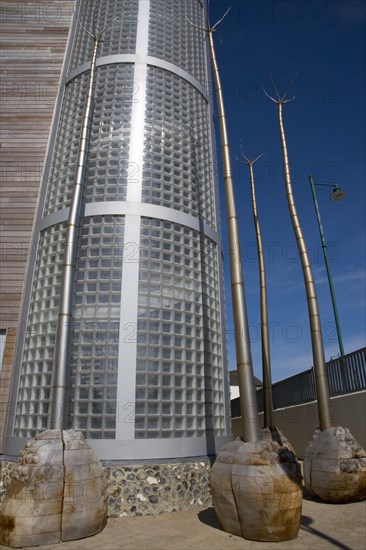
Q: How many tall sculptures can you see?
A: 4